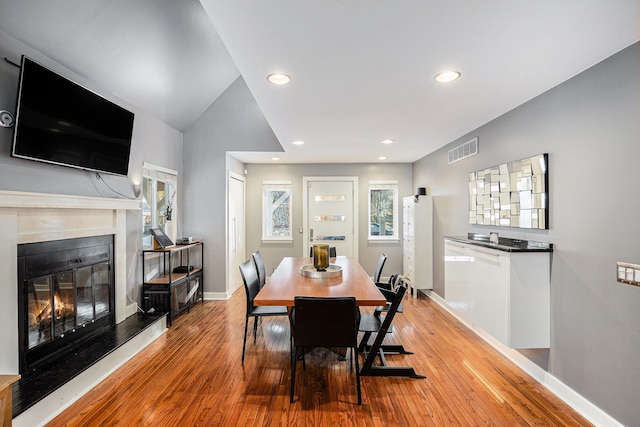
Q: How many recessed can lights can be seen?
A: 6